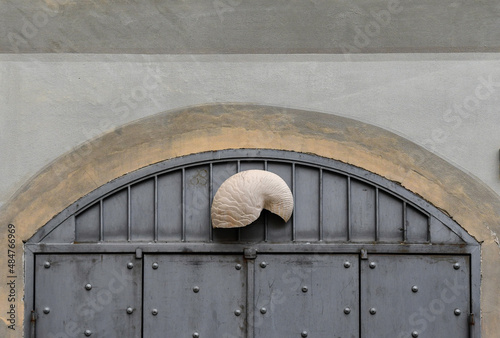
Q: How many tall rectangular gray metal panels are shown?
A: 4